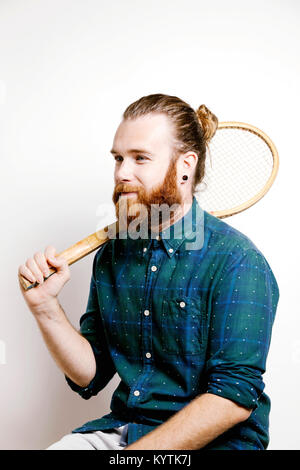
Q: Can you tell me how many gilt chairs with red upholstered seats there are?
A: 0